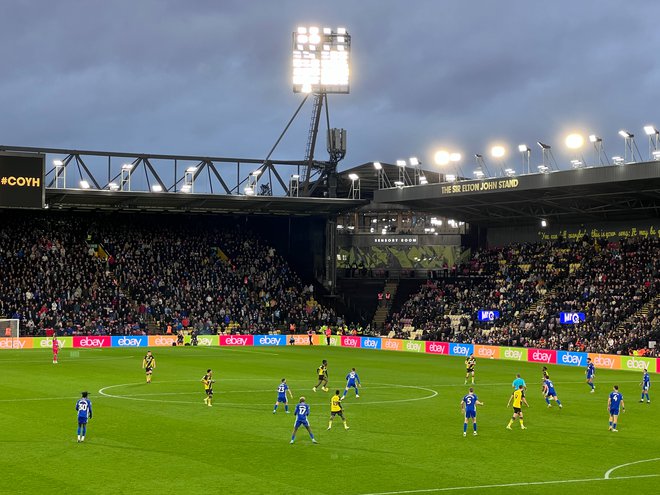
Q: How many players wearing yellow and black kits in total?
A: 7